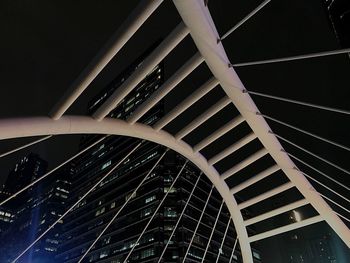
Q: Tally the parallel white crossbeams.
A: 12